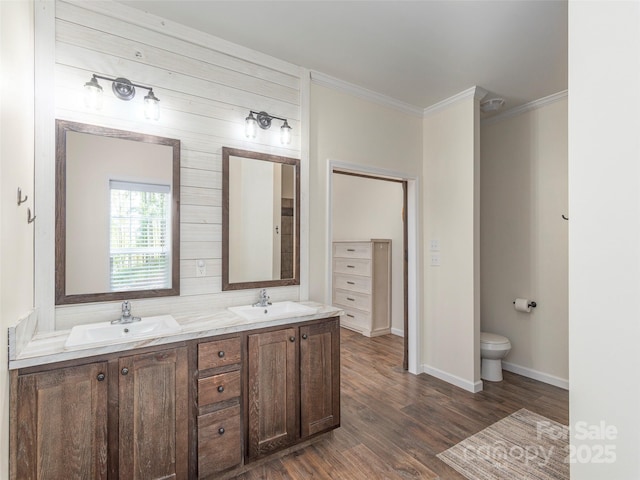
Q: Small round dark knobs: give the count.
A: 7